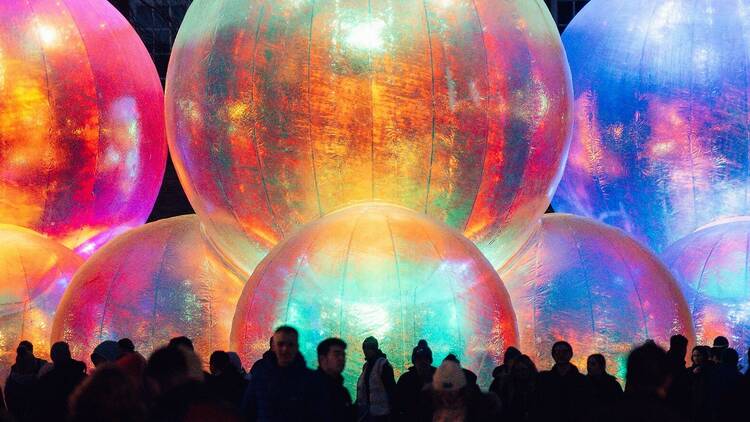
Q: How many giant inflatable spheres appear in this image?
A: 8